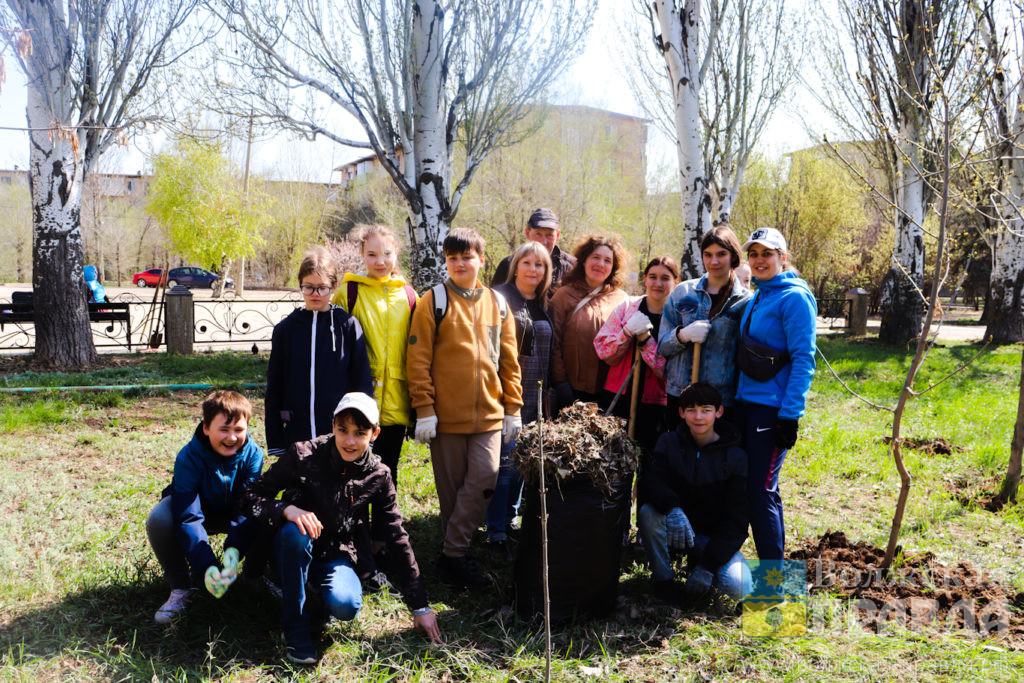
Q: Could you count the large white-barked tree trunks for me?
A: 5